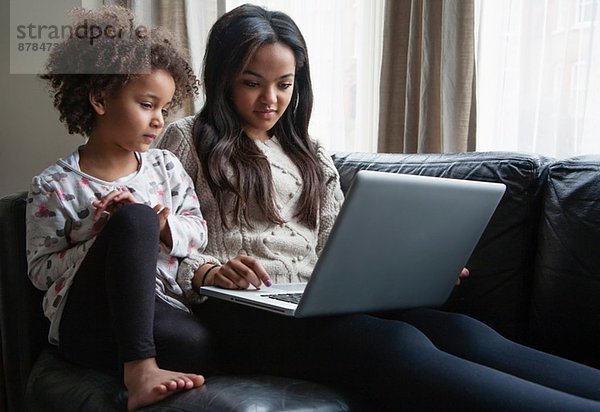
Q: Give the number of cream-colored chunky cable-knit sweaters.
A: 1